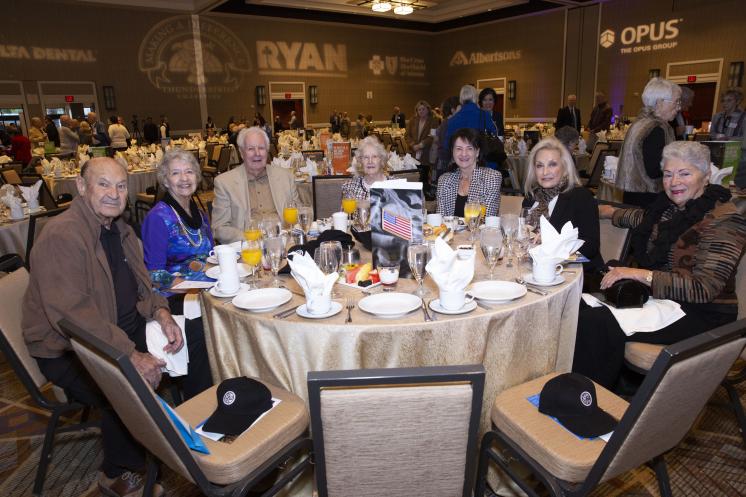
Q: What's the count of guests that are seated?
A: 7